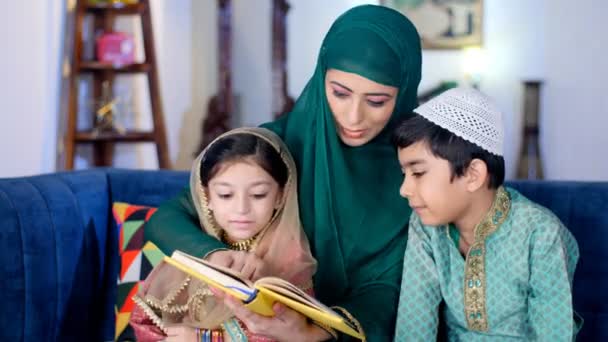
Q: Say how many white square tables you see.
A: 0